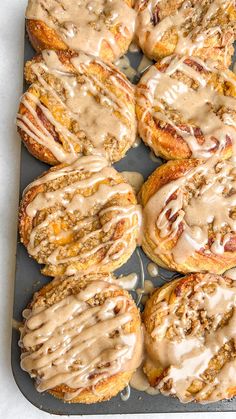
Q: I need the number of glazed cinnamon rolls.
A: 8